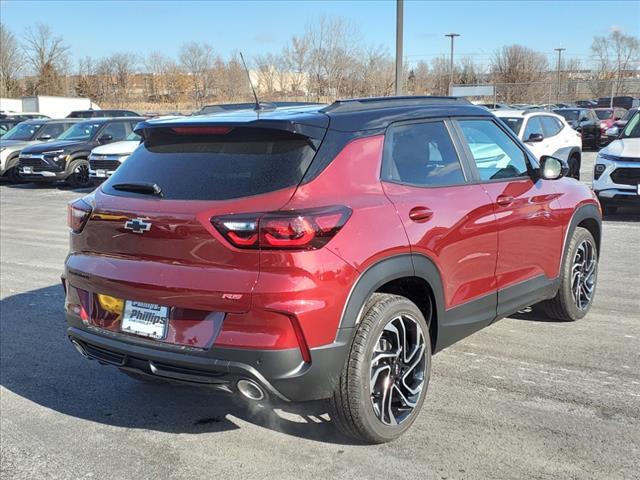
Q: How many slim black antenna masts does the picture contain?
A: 1